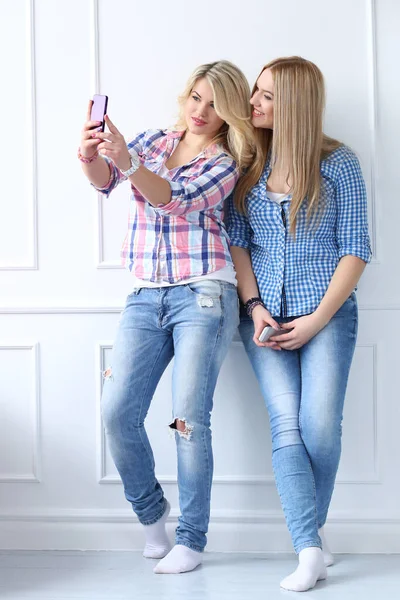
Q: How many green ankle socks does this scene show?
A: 0